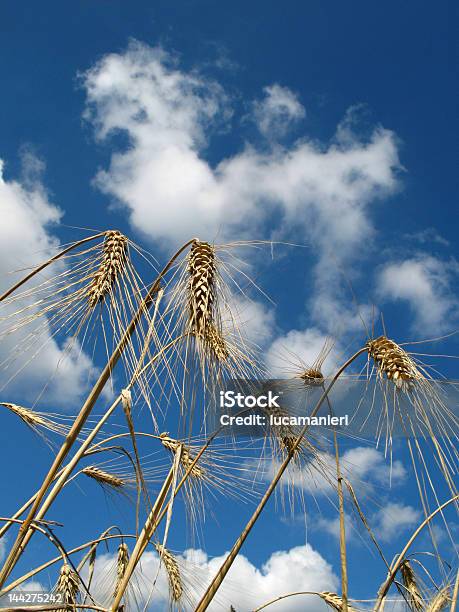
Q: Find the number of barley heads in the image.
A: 15